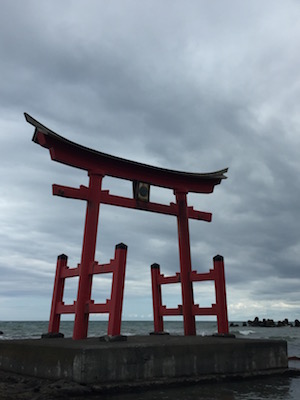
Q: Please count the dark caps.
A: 4